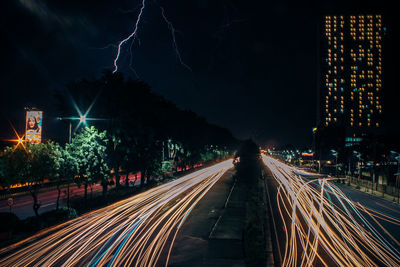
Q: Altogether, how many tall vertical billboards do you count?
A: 1